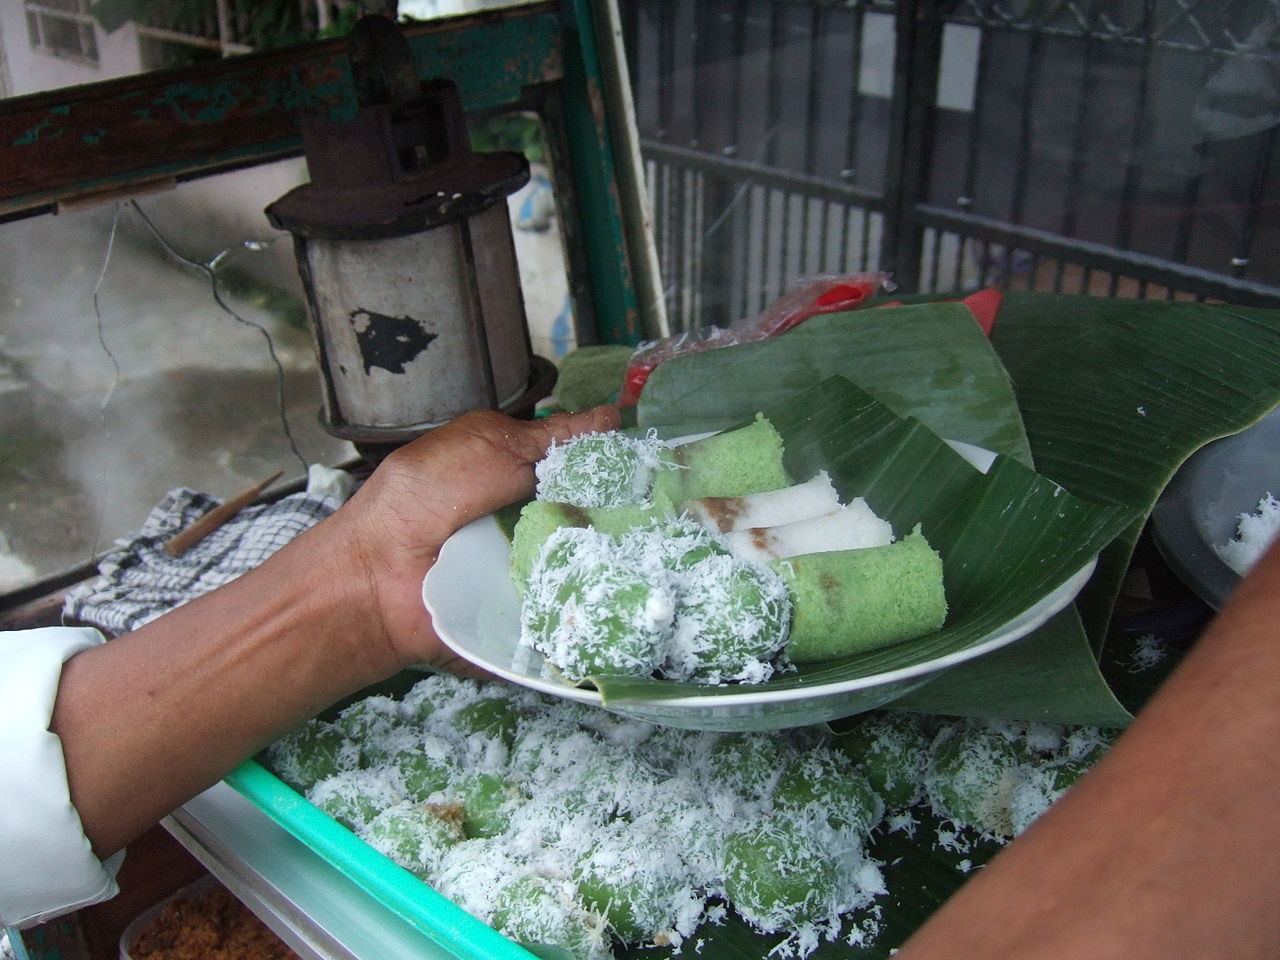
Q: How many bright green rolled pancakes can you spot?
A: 3